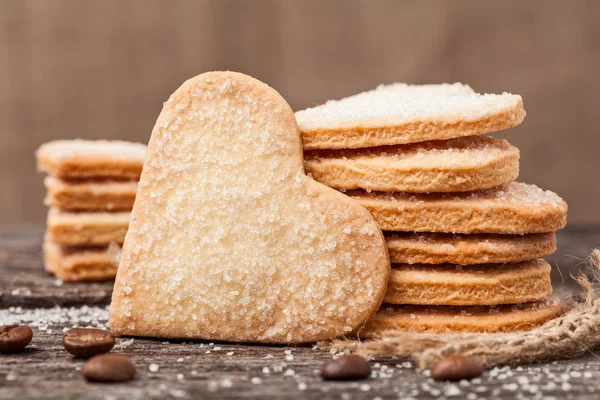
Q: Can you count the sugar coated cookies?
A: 11